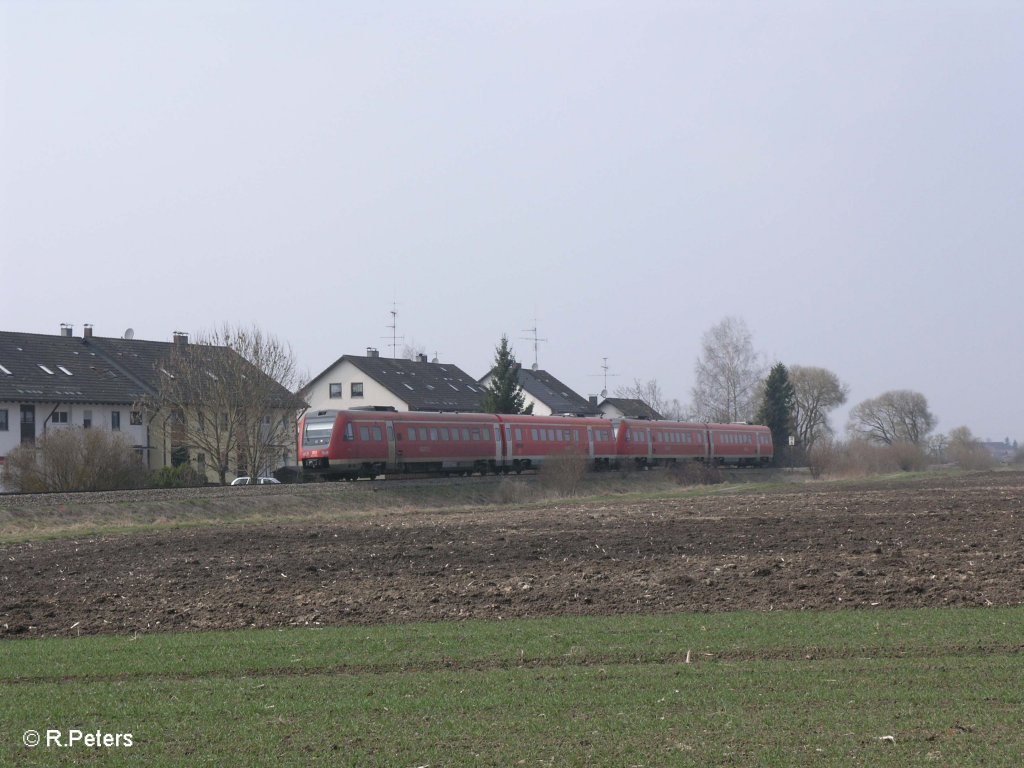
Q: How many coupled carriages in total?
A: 4